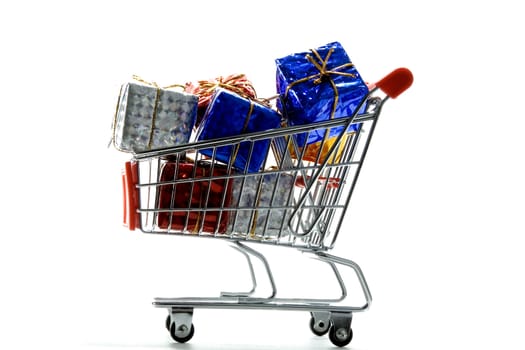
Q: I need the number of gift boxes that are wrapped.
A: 7